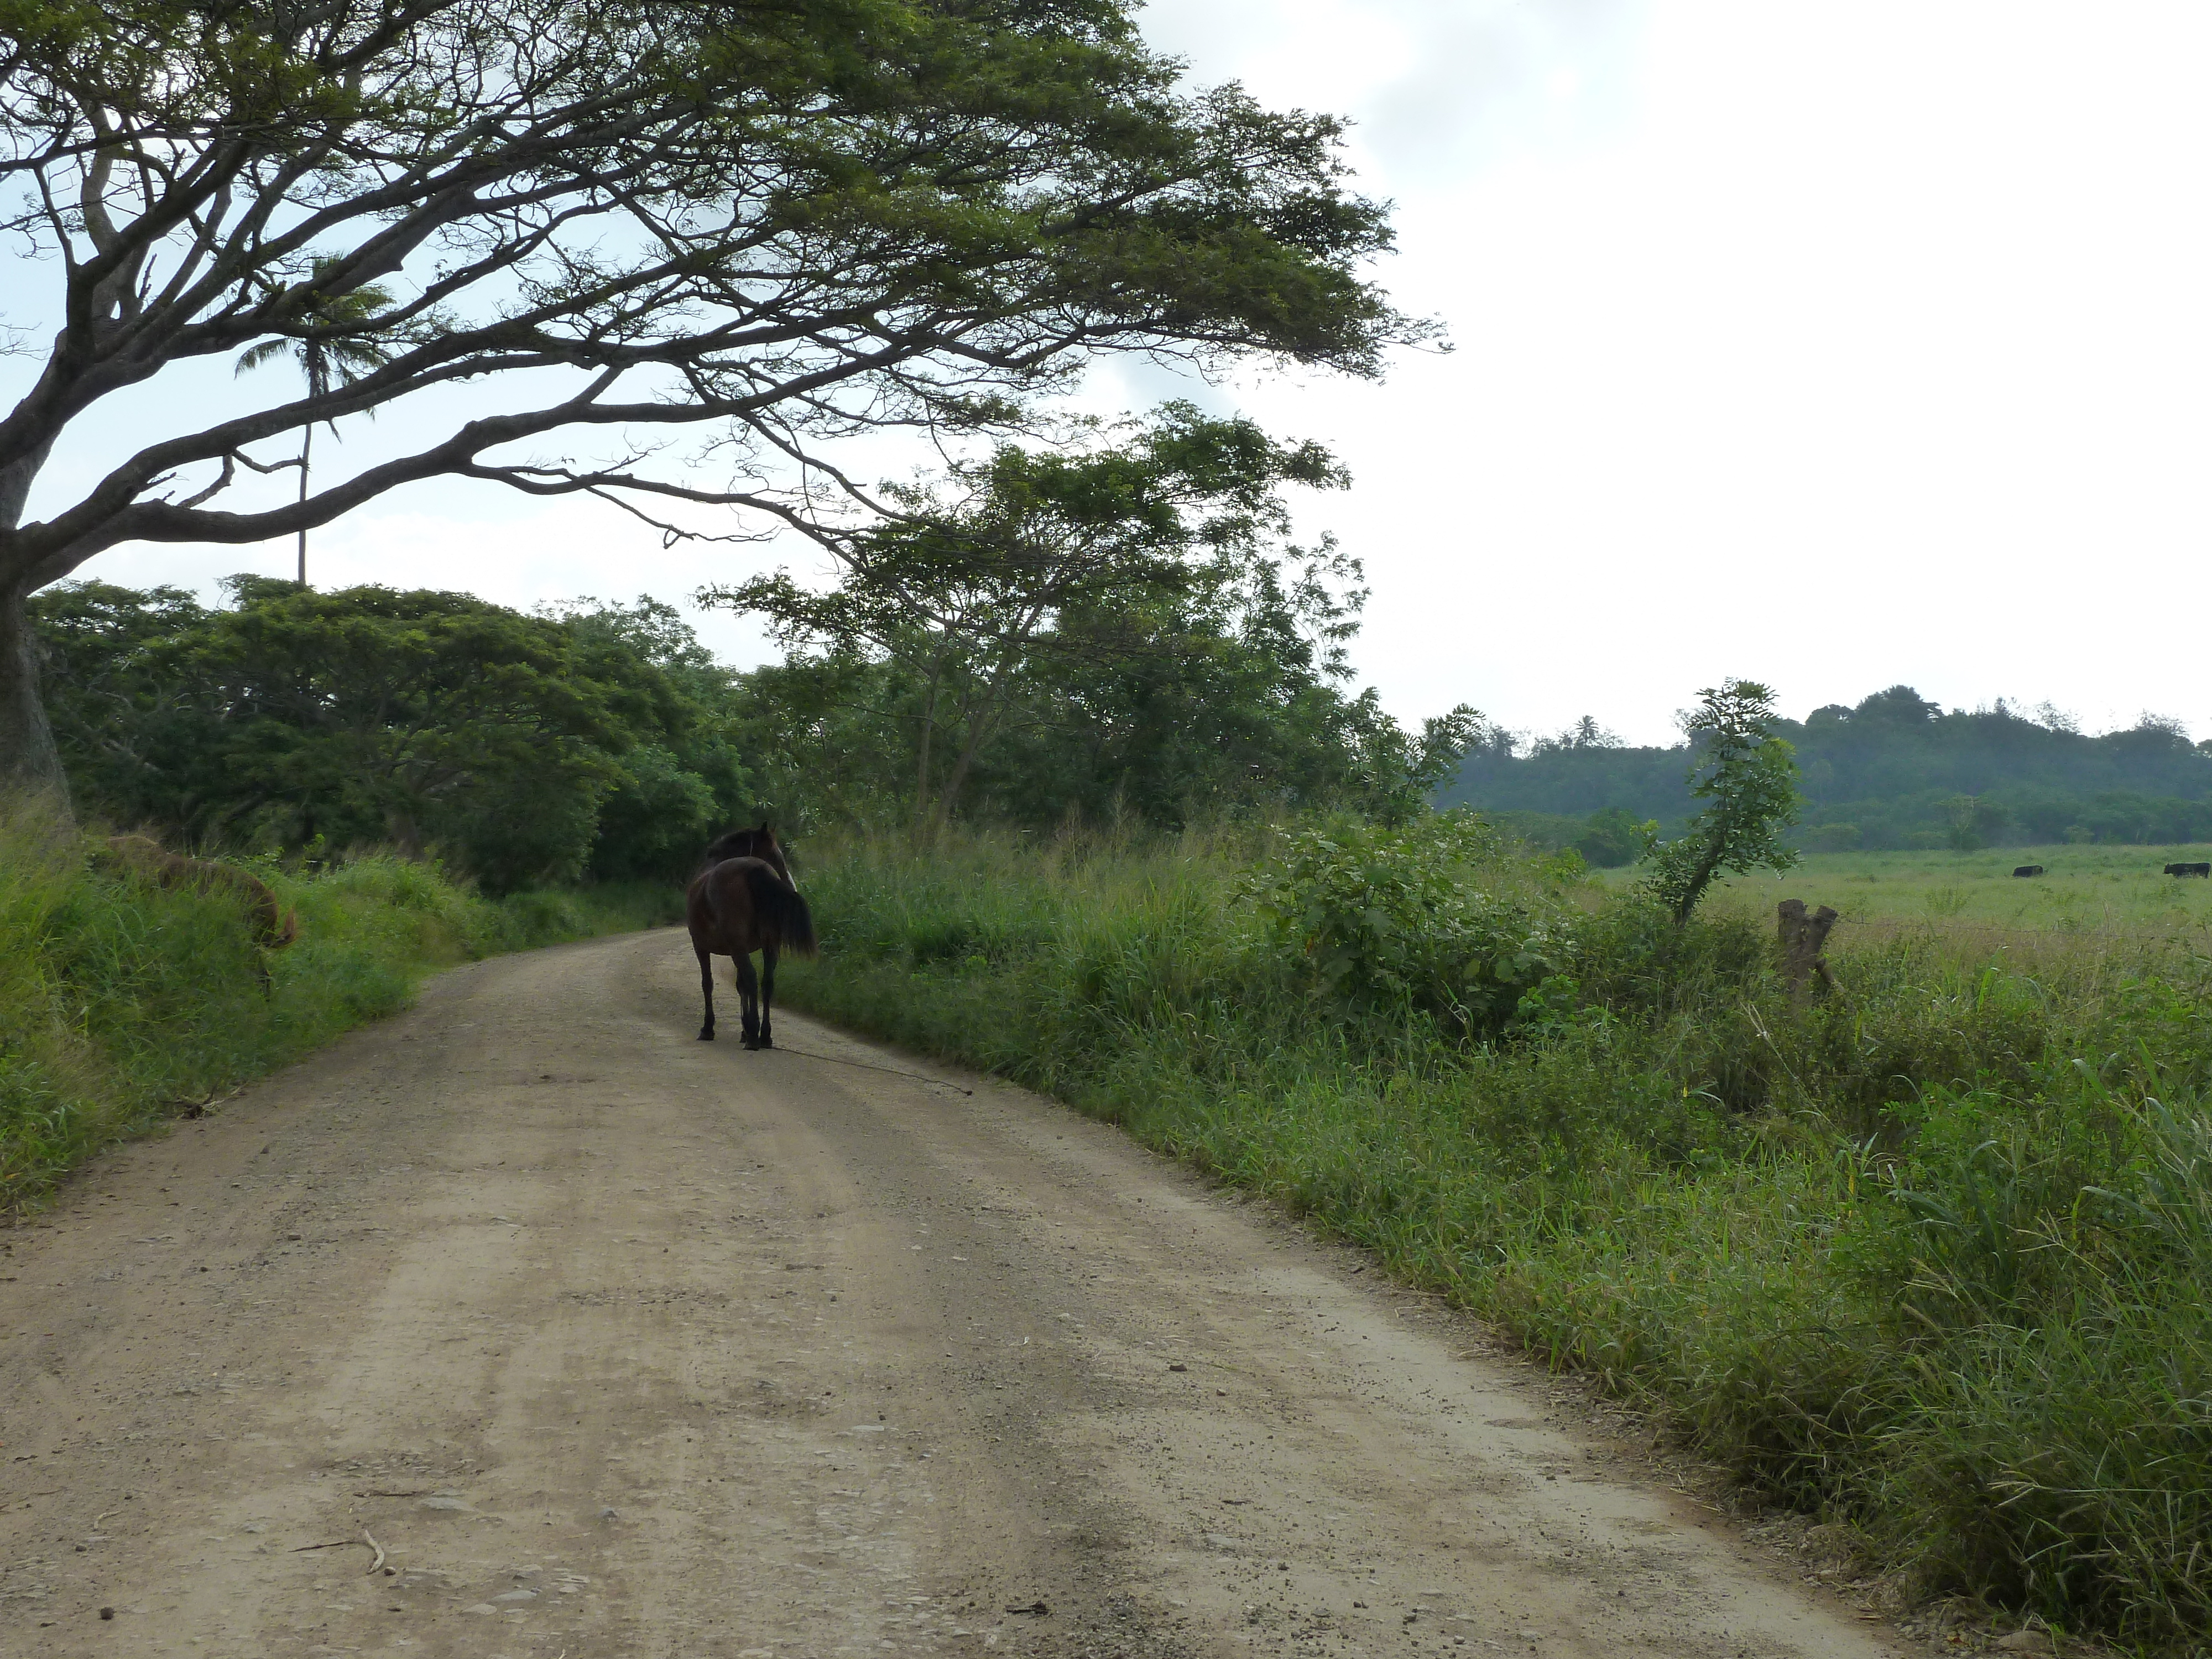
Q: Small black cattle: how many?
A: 2